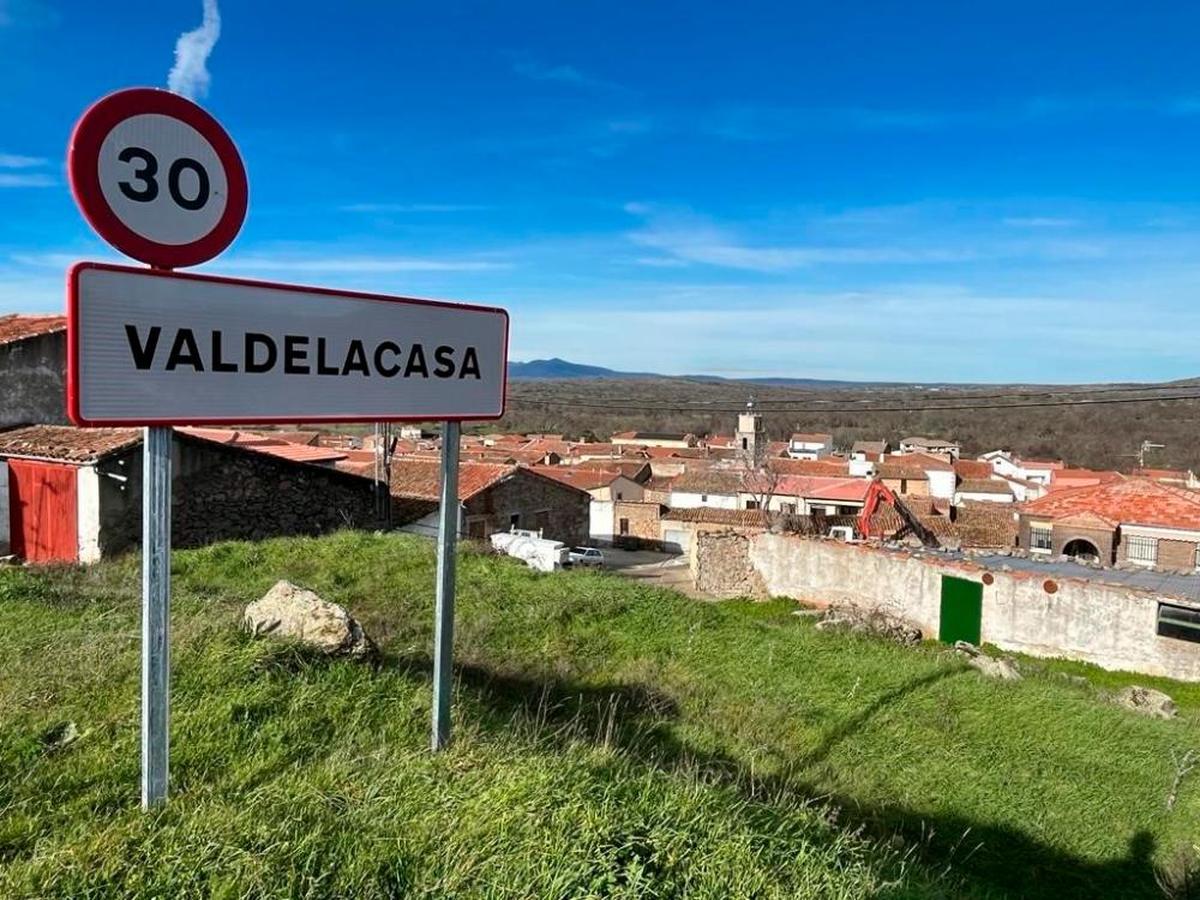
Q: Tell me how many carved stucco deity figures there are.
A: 0